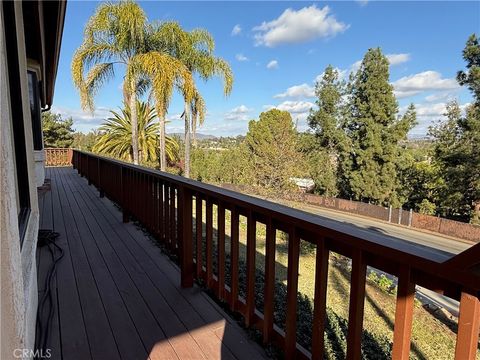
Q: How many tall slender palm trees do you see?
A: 3